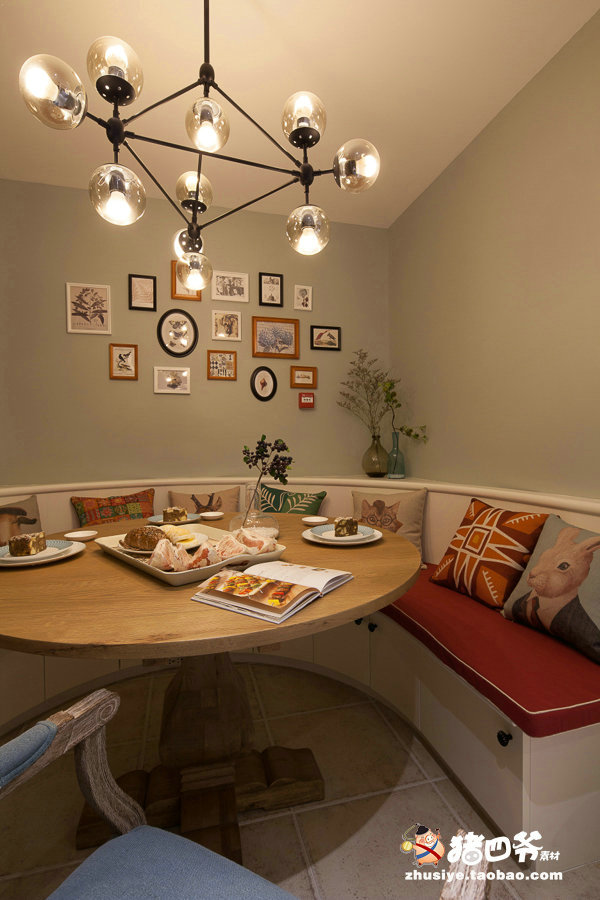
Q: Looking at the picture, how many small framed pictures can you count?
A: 15